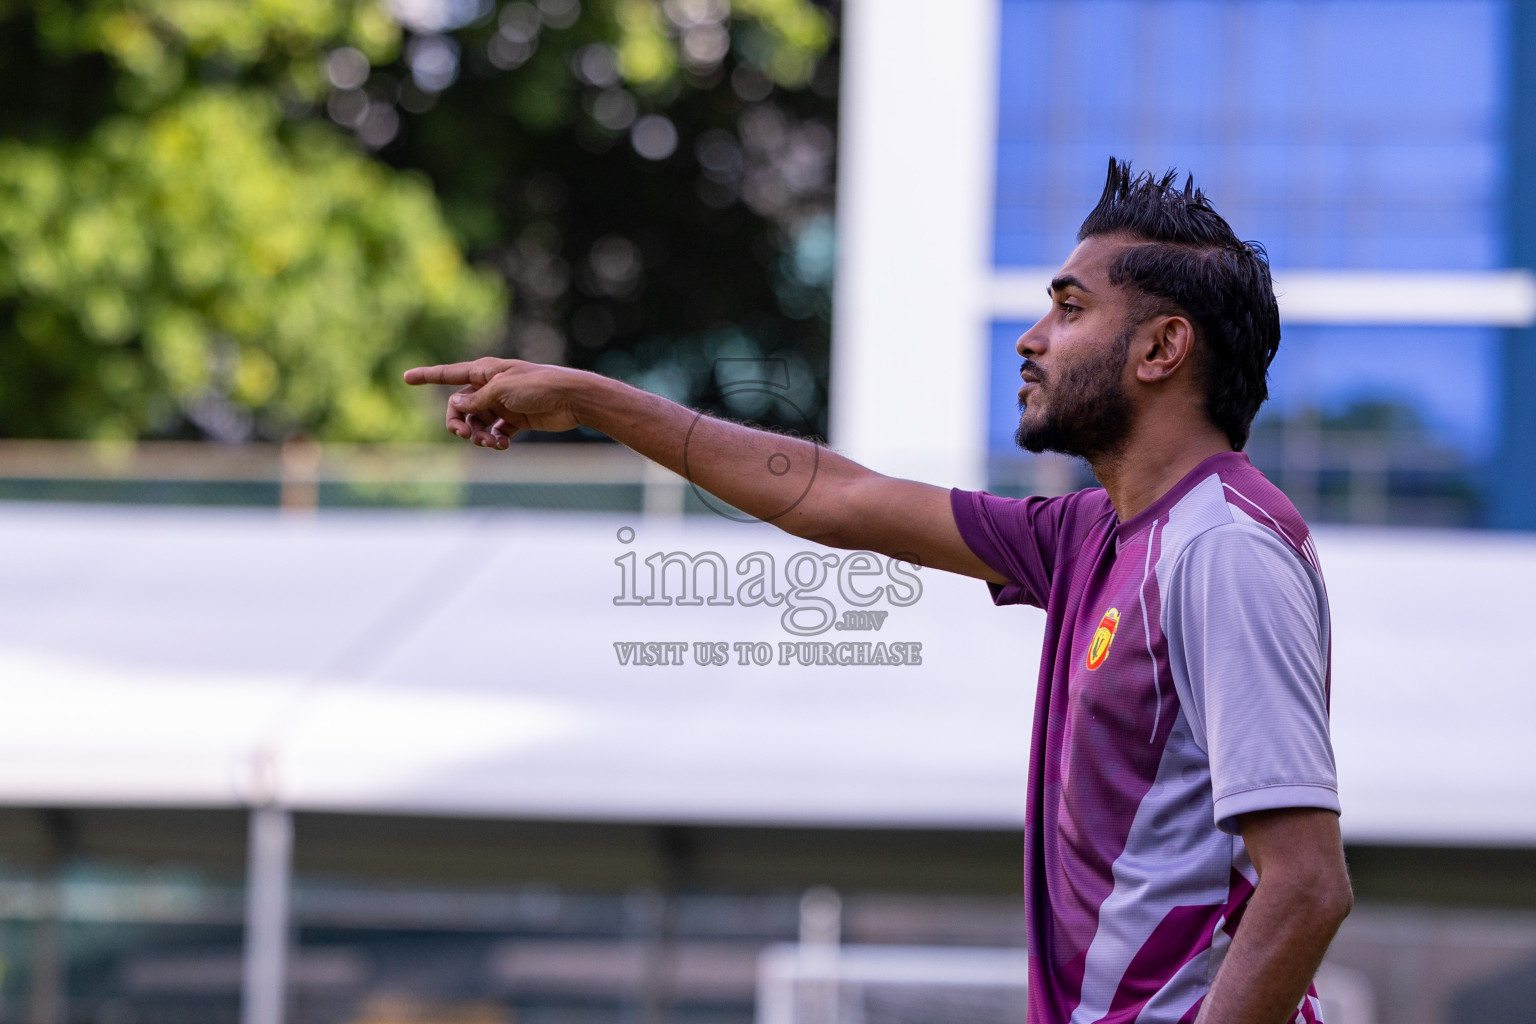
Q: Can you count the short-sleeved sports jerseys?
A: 1